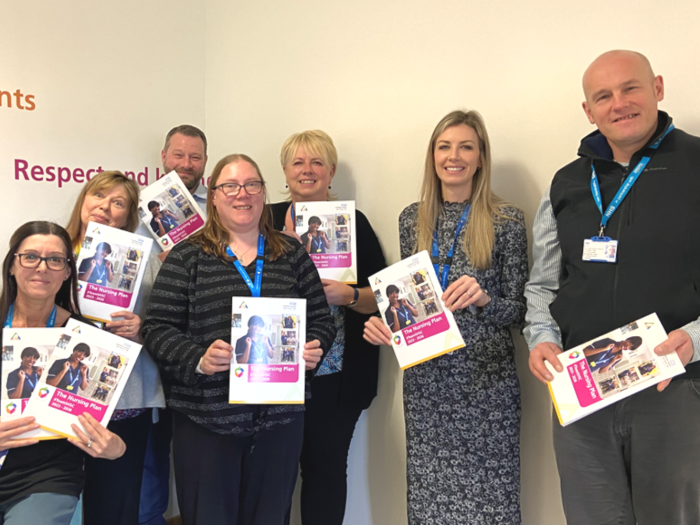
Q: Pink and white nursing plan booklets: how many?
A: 8